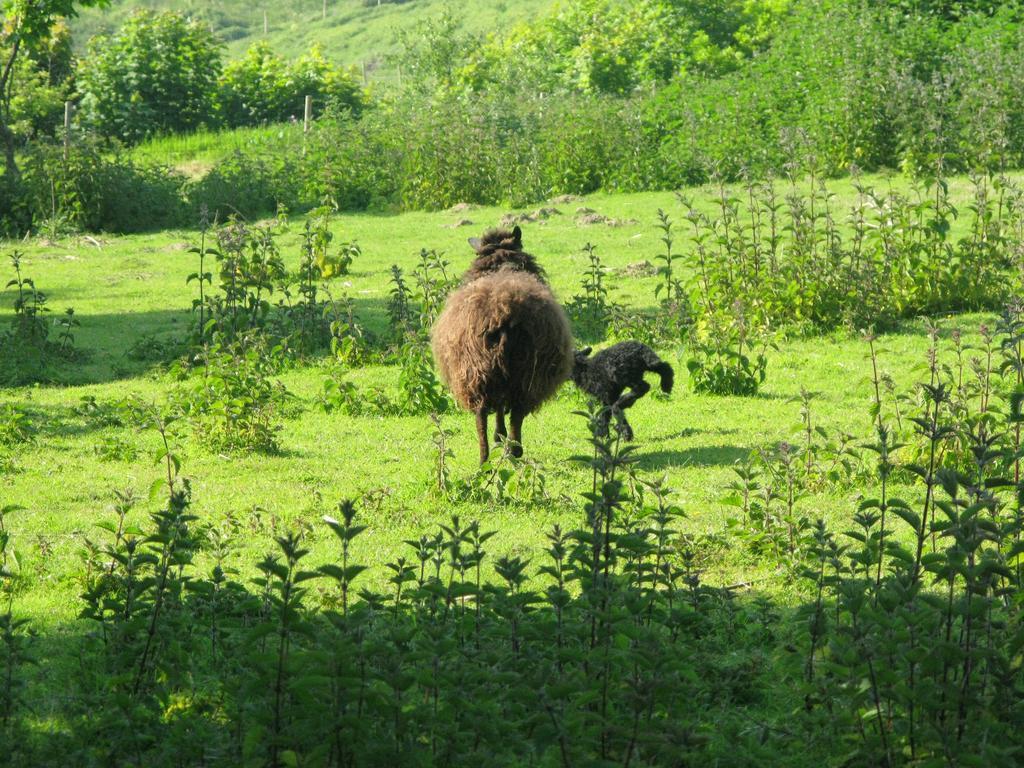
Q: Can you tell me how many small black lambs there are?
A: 1